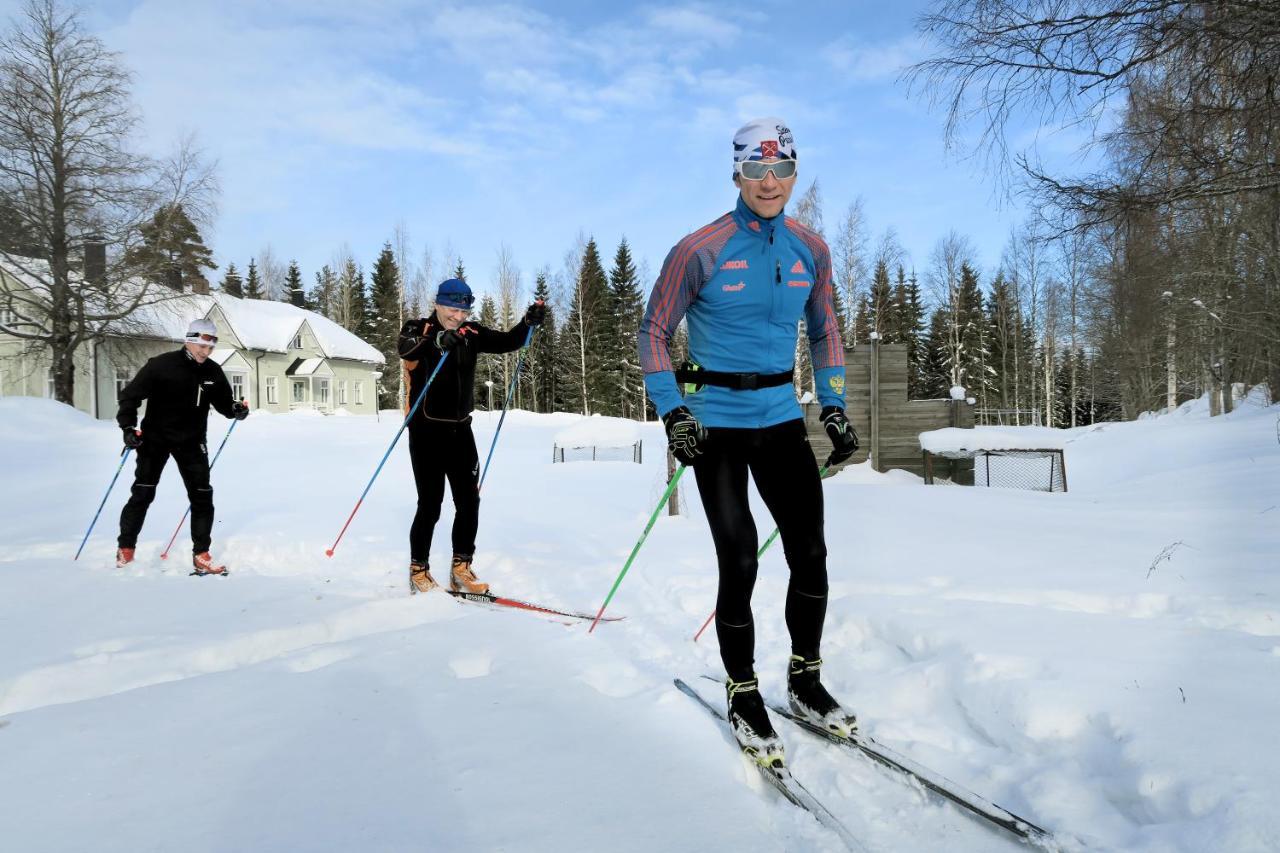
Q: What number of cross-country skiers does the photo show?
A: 3